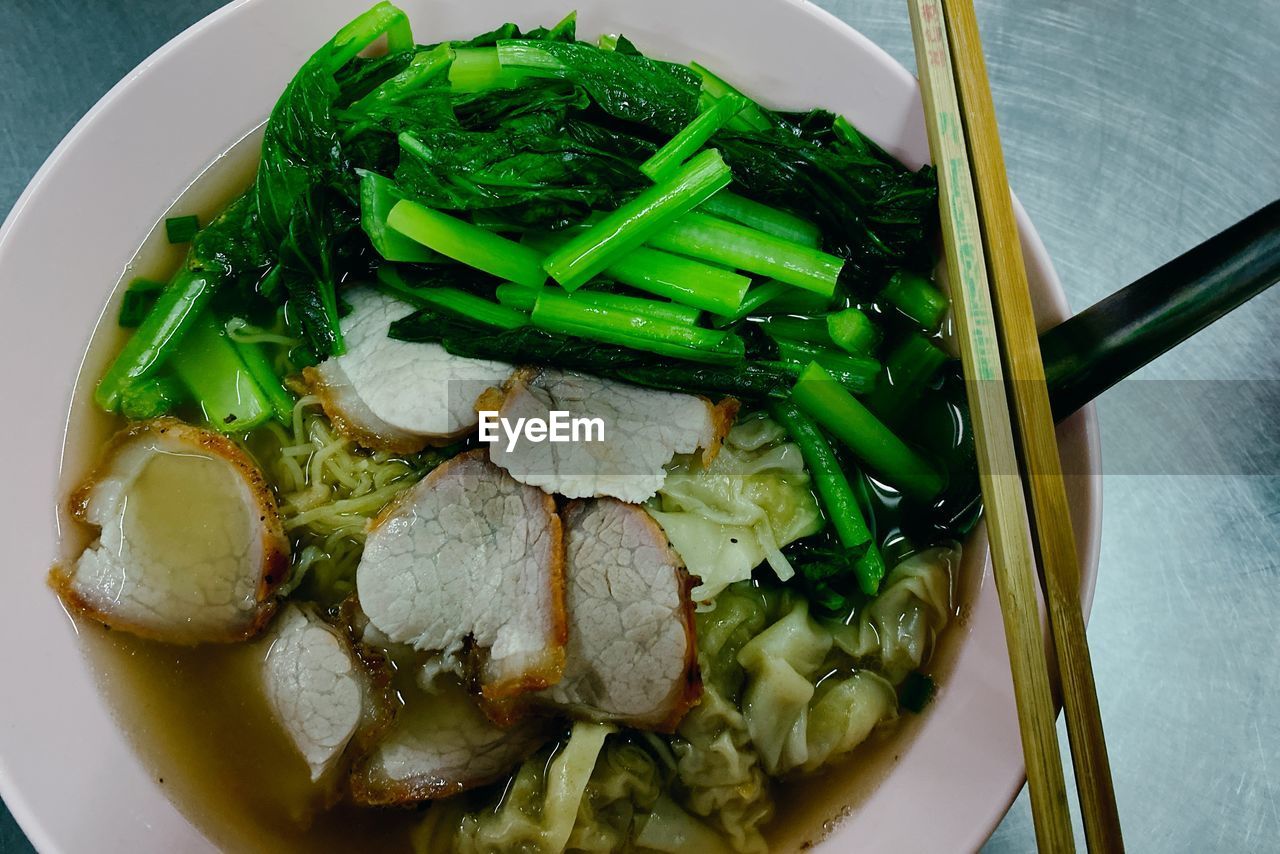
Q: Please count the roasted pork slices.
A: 7